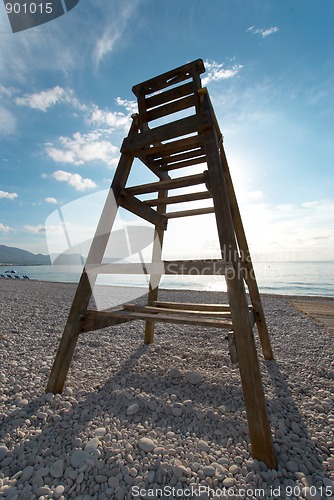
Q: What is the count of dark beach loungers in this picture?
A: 4